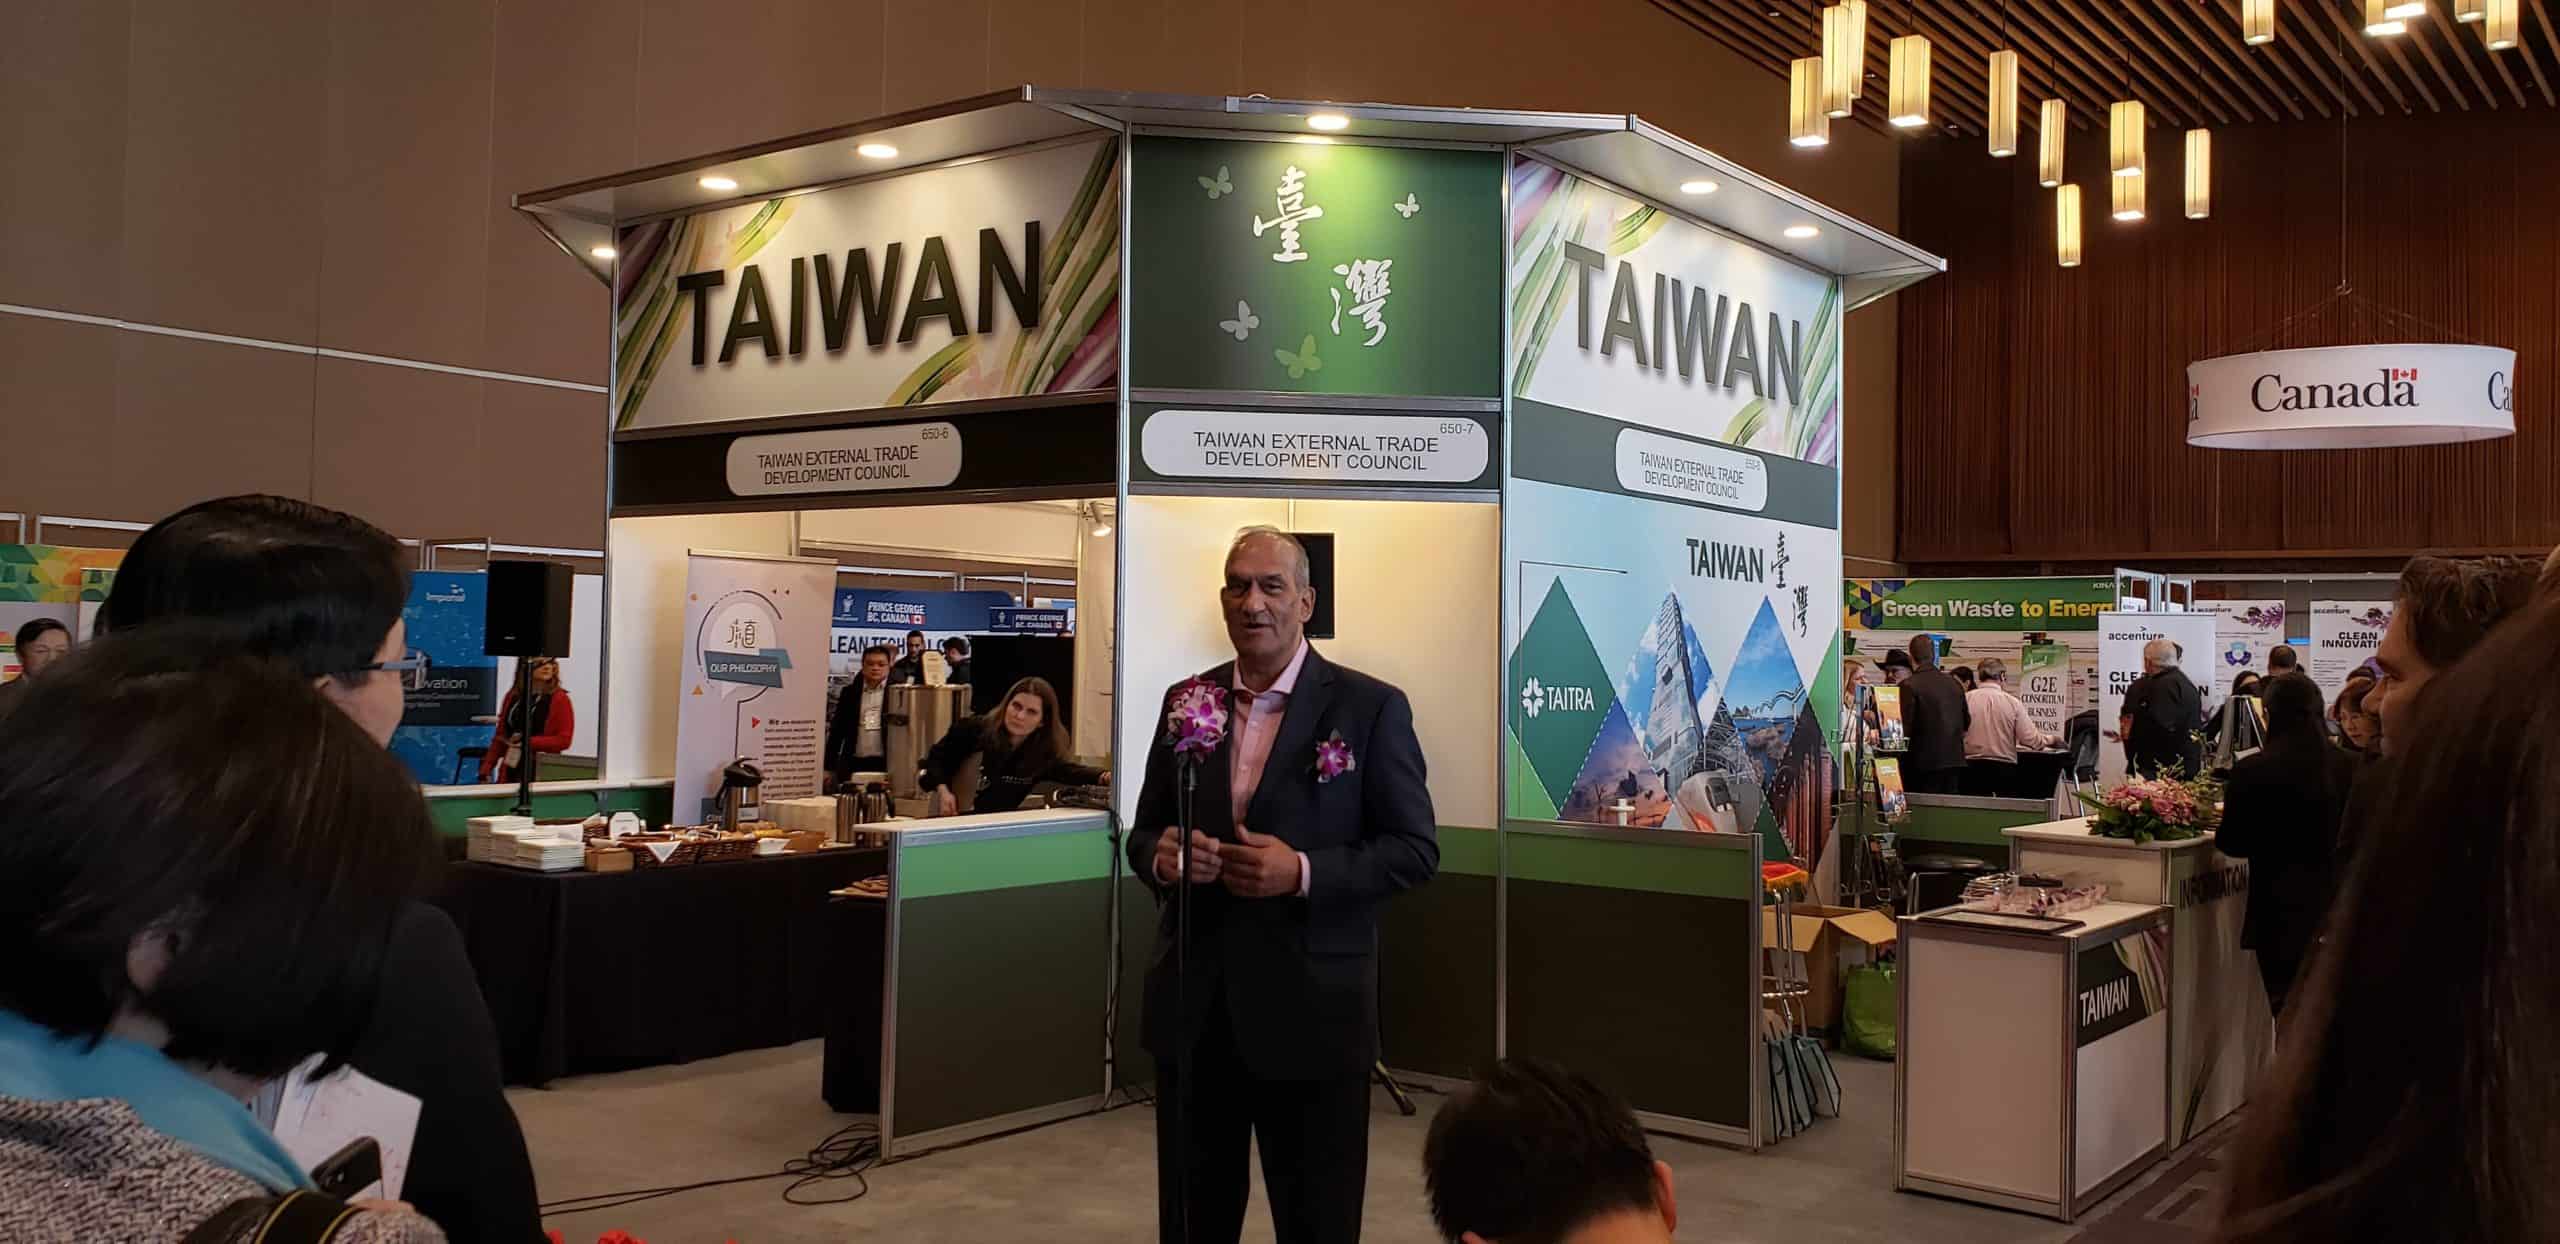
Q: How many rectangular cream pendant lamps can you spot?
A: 15